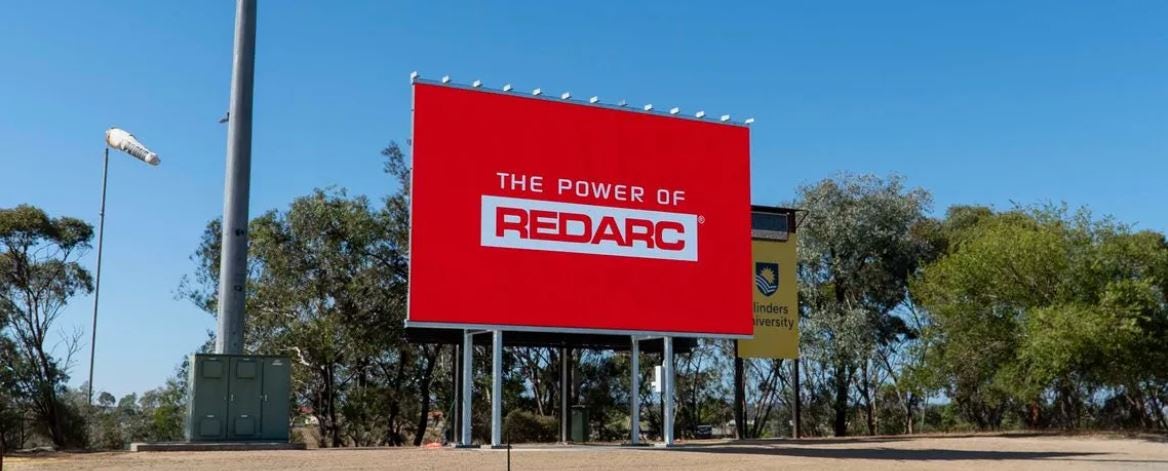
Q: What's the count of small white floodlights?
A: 13